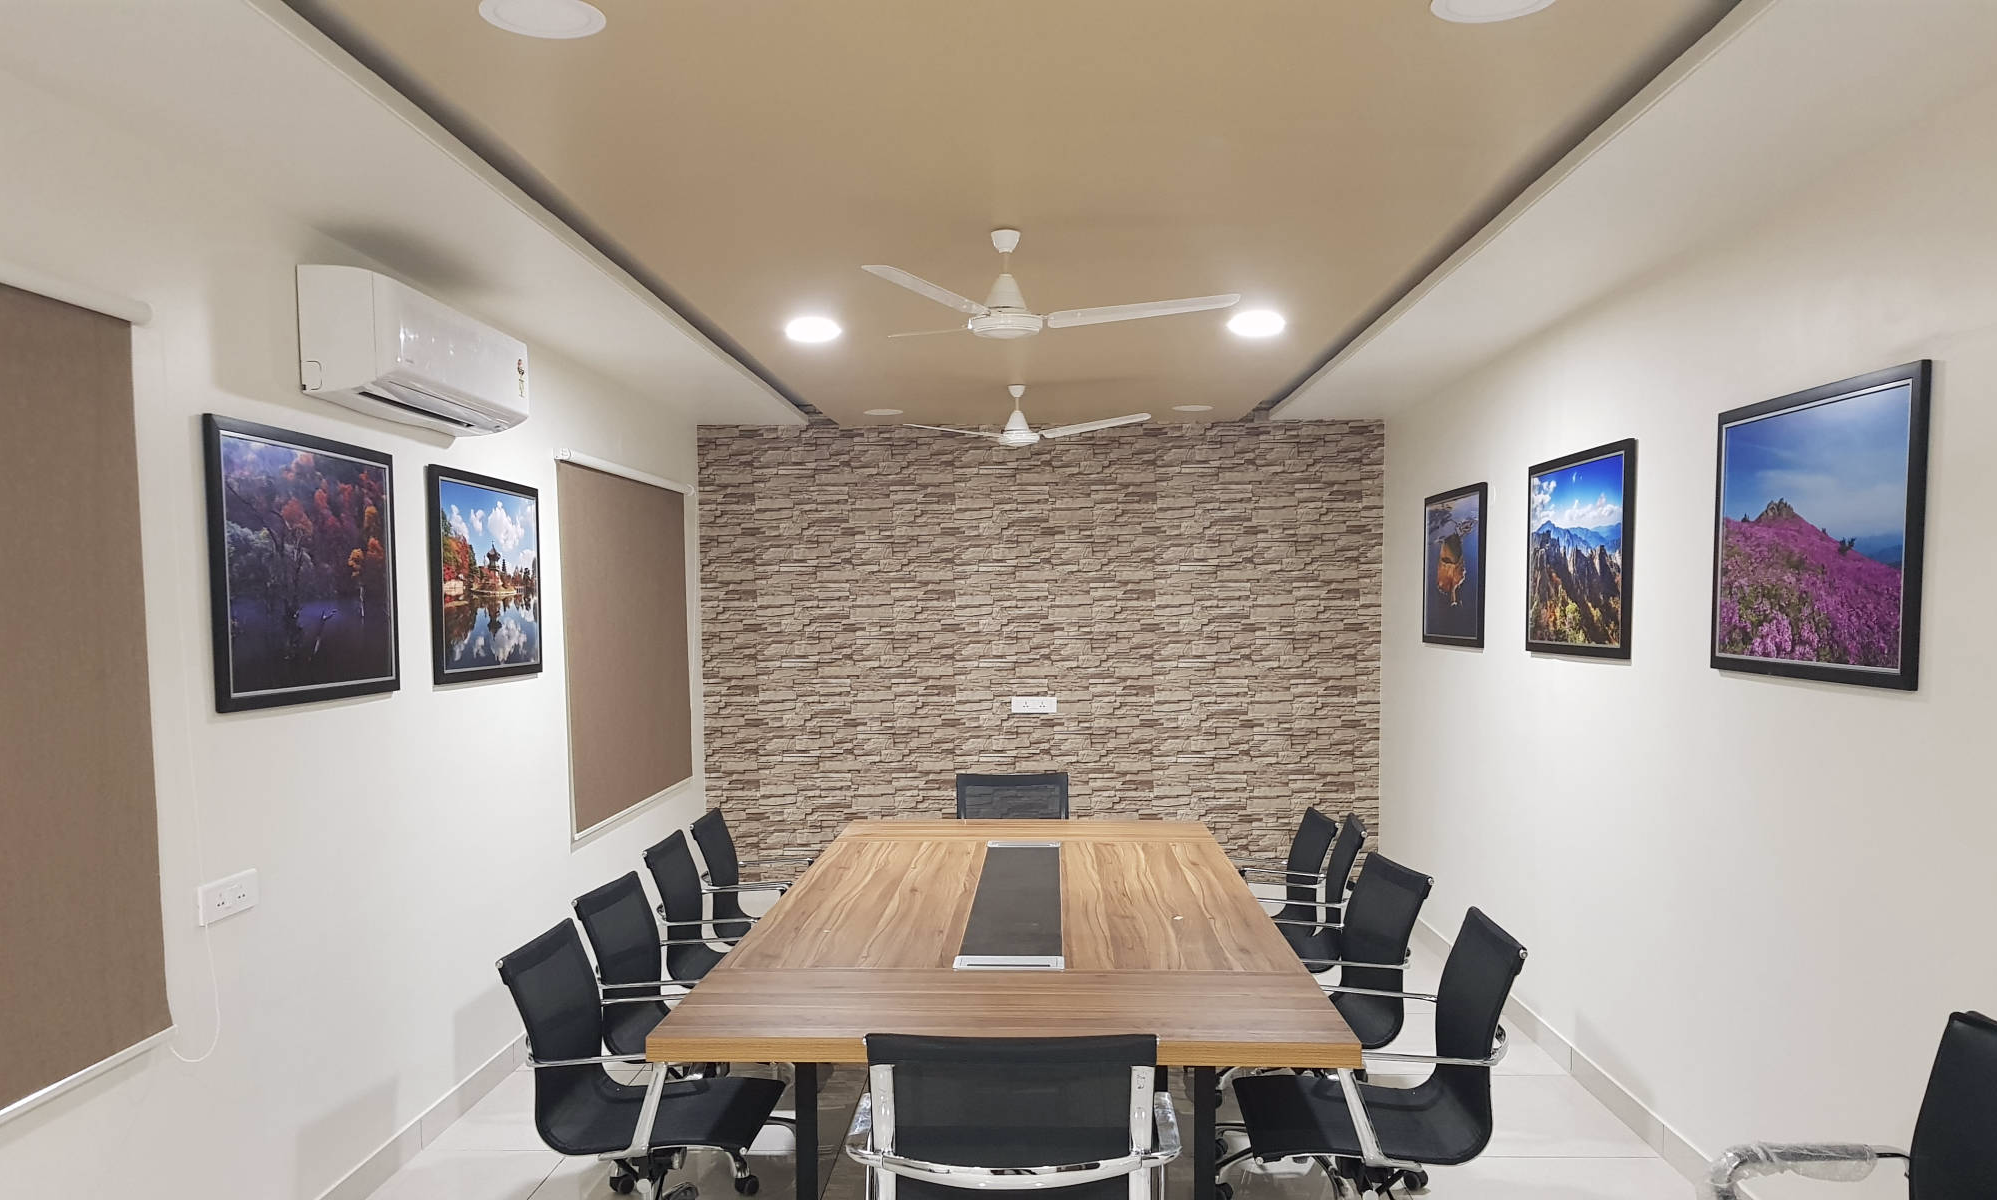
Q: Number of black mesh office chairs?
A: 11